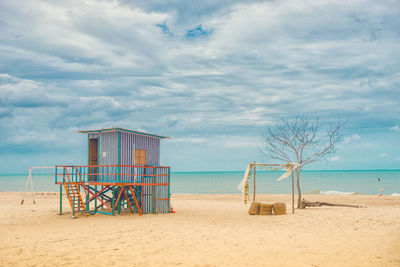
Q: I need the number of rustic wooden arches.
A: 1